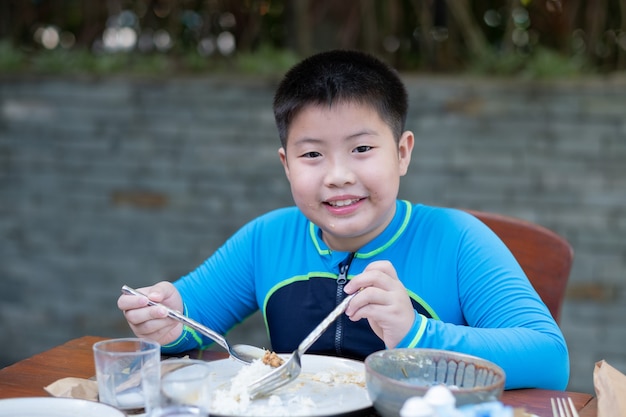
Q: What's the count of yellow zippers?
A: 0